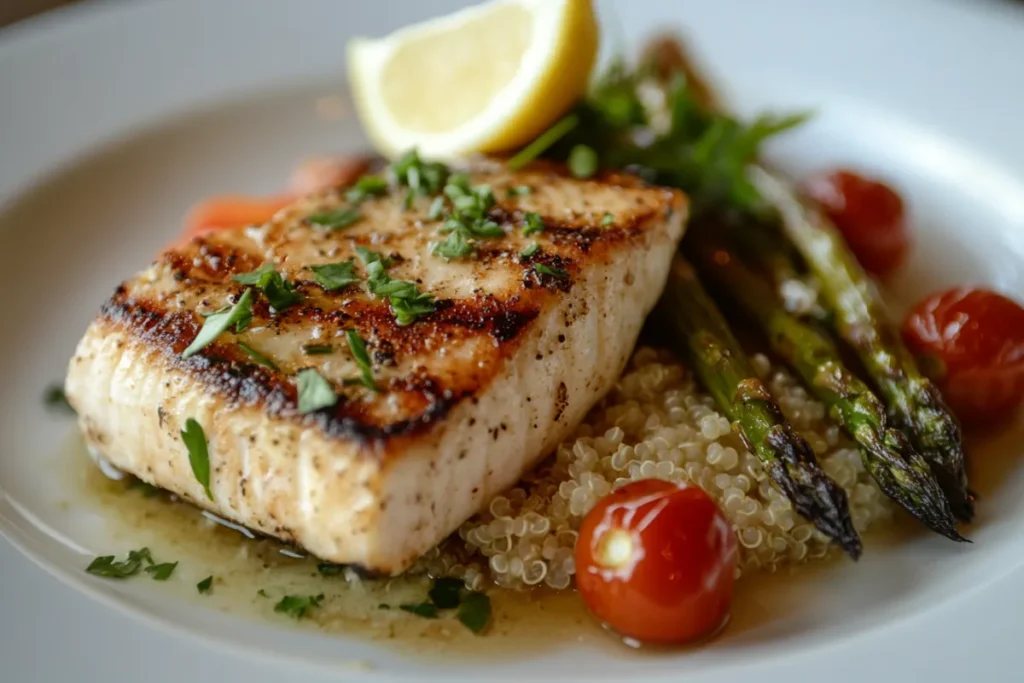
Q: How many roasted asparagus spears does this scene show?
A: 3